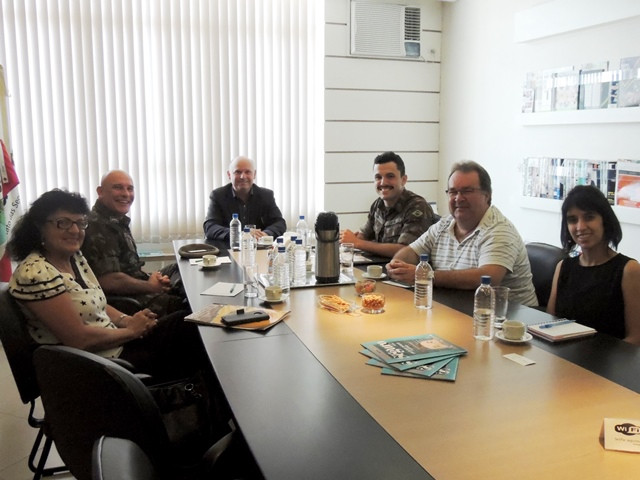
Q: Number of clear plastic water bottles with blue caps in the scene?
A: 9